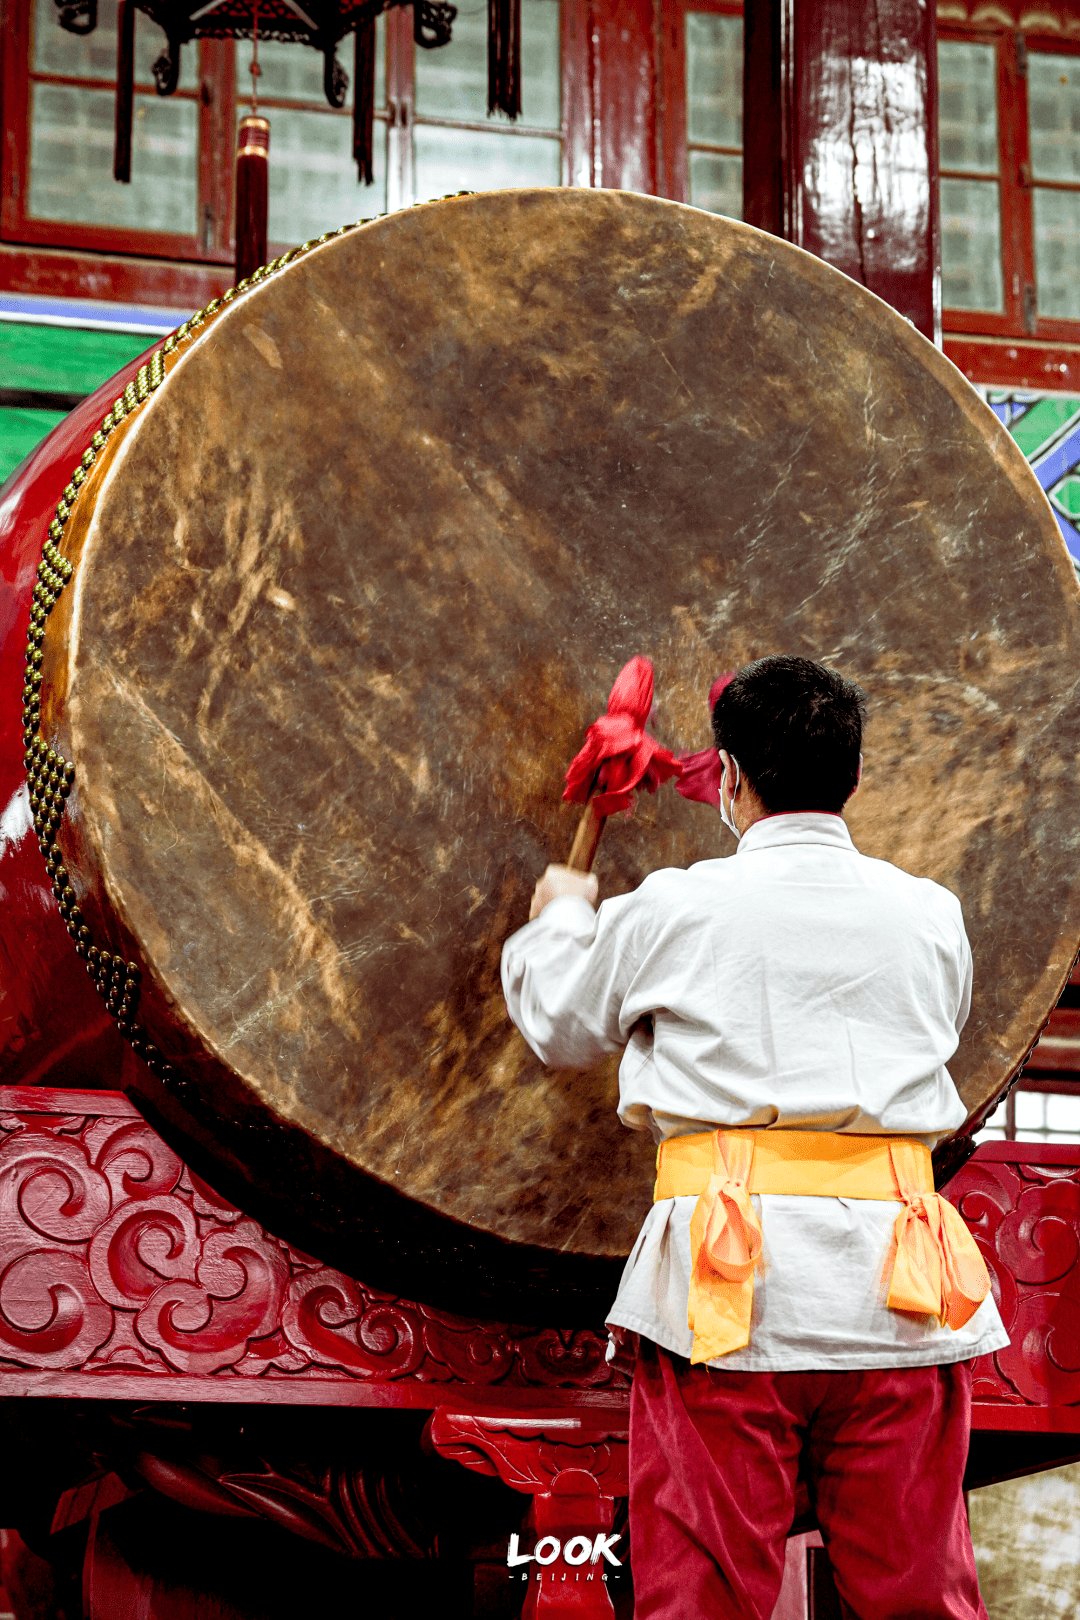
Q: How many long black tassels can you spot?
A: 3